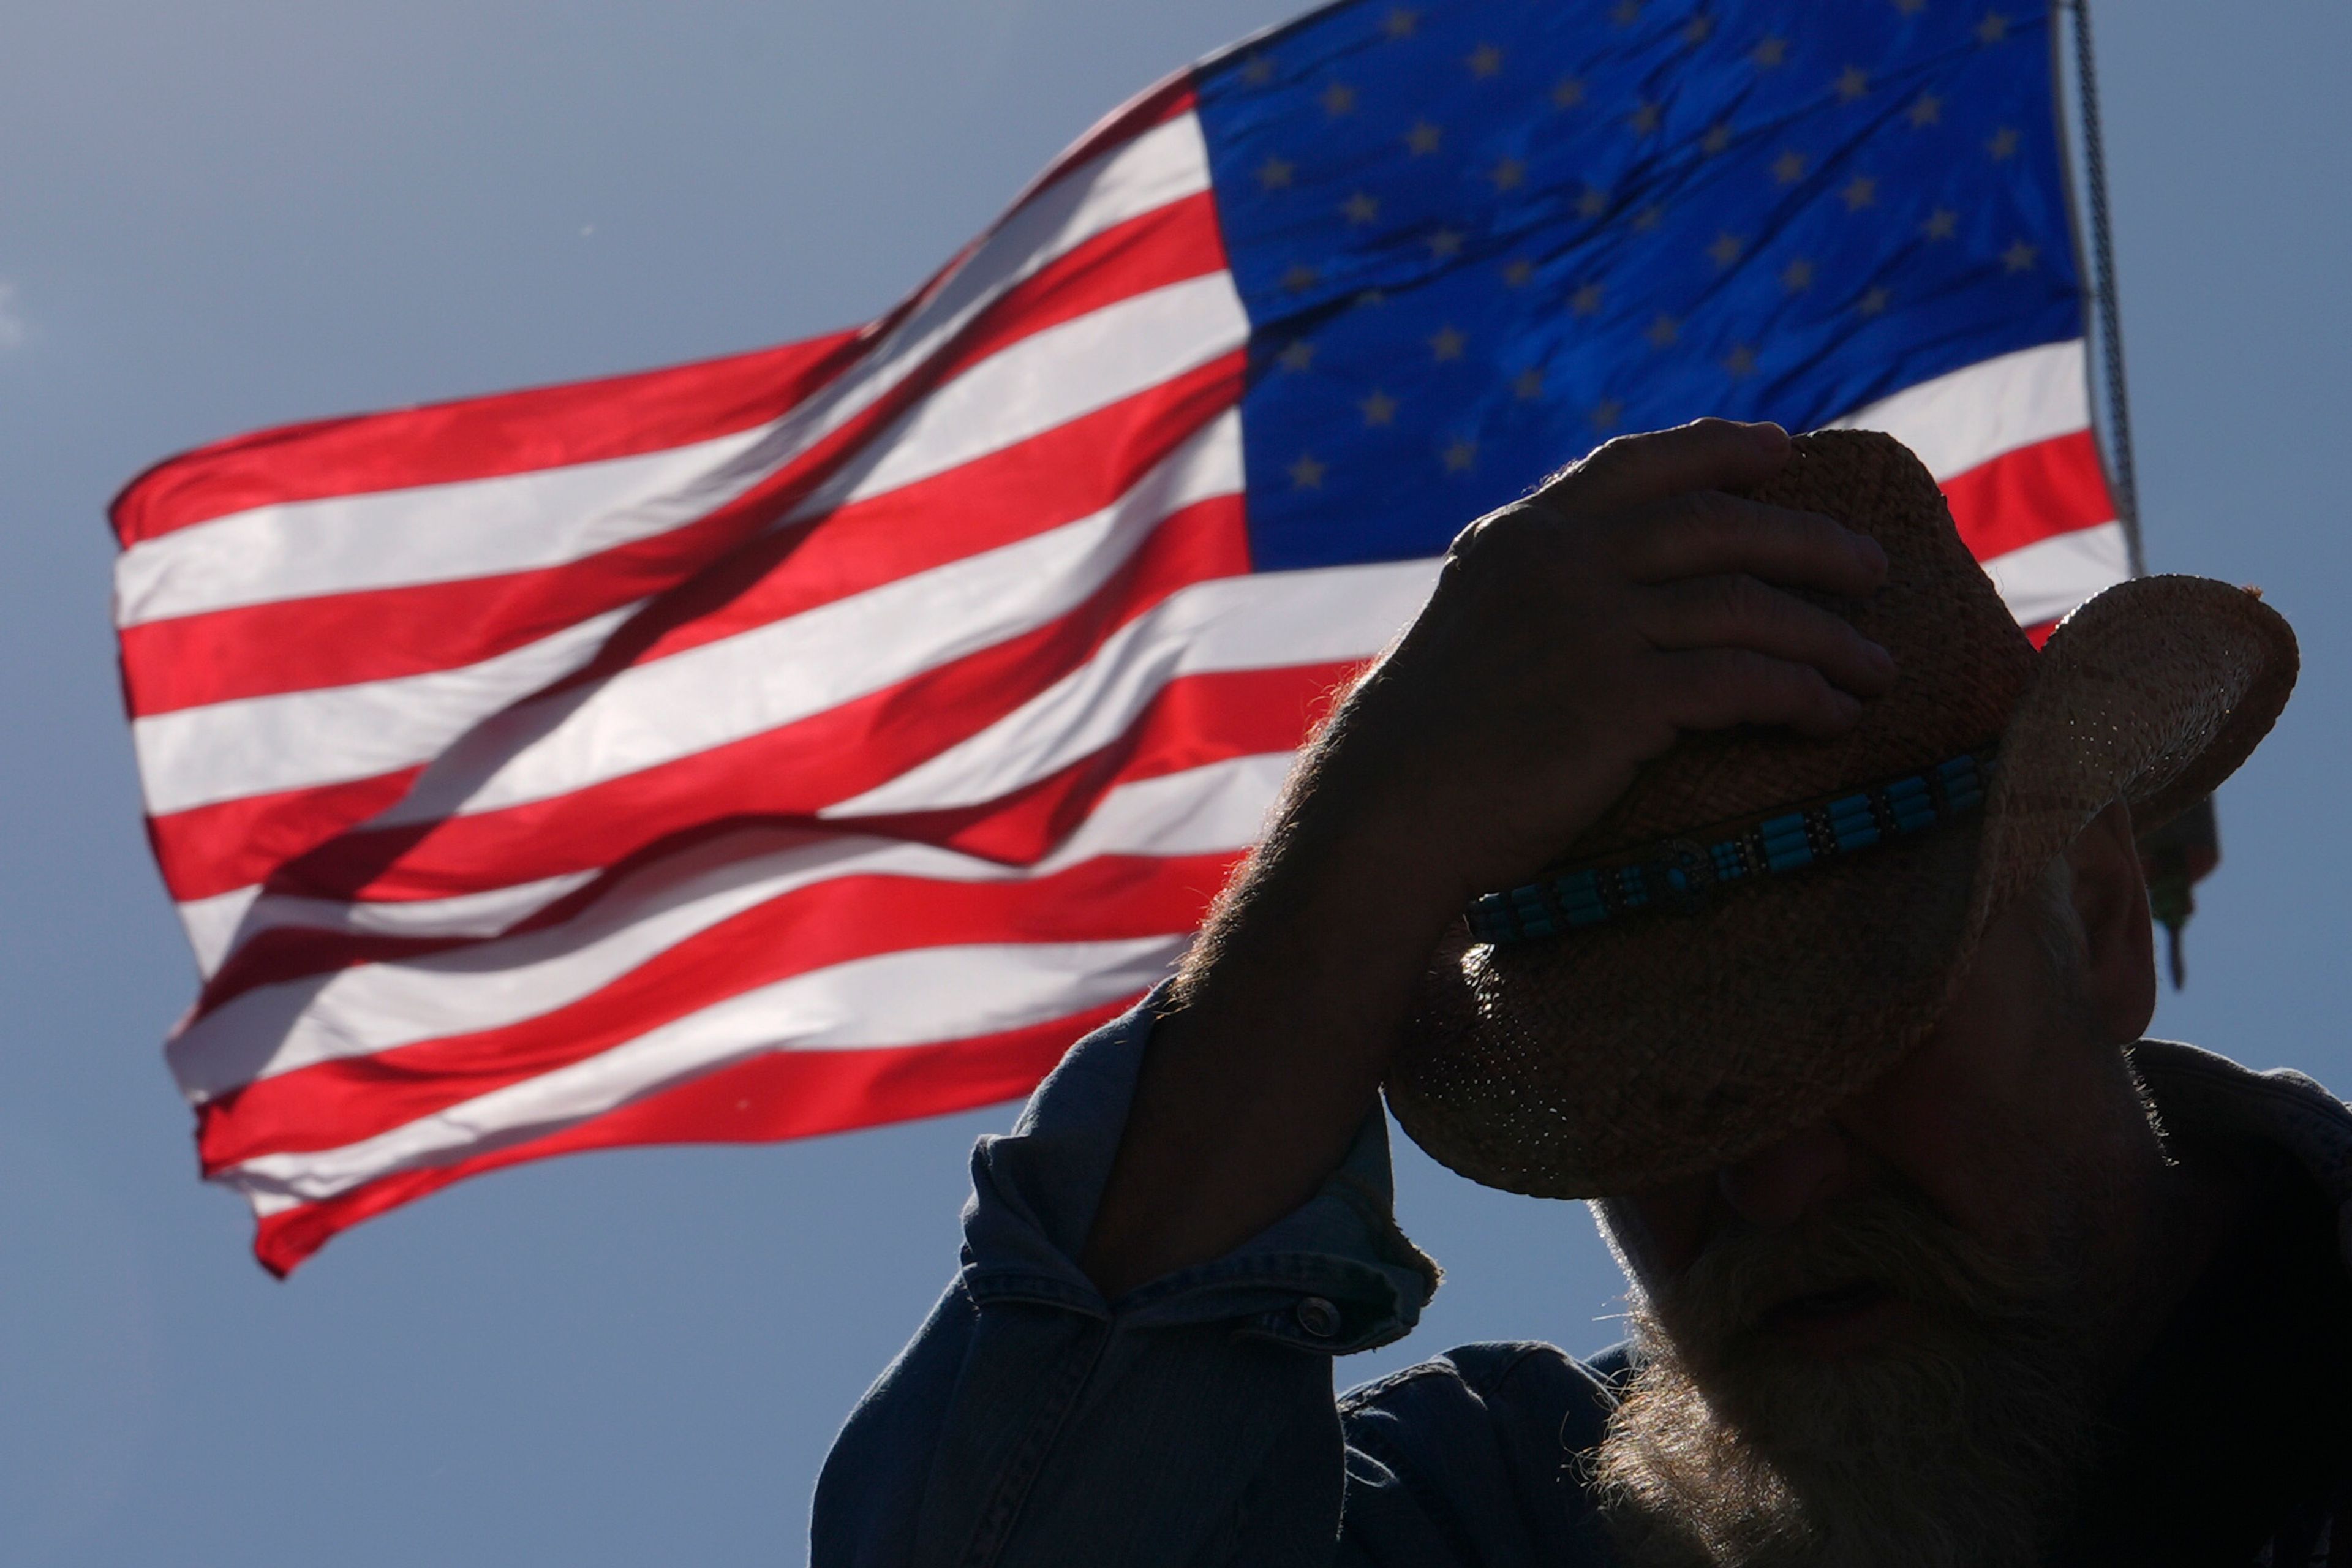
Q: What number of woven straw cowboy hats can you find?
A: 1